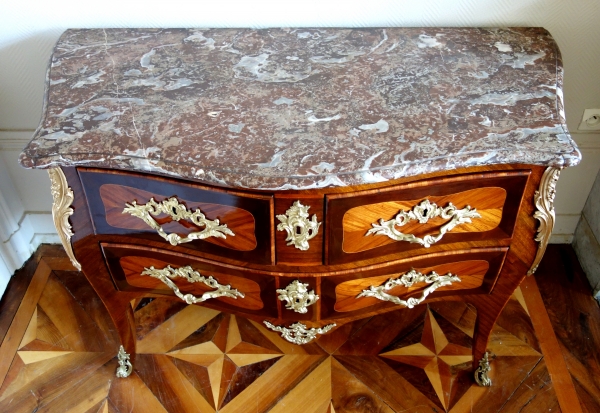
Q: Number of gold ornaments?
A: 11